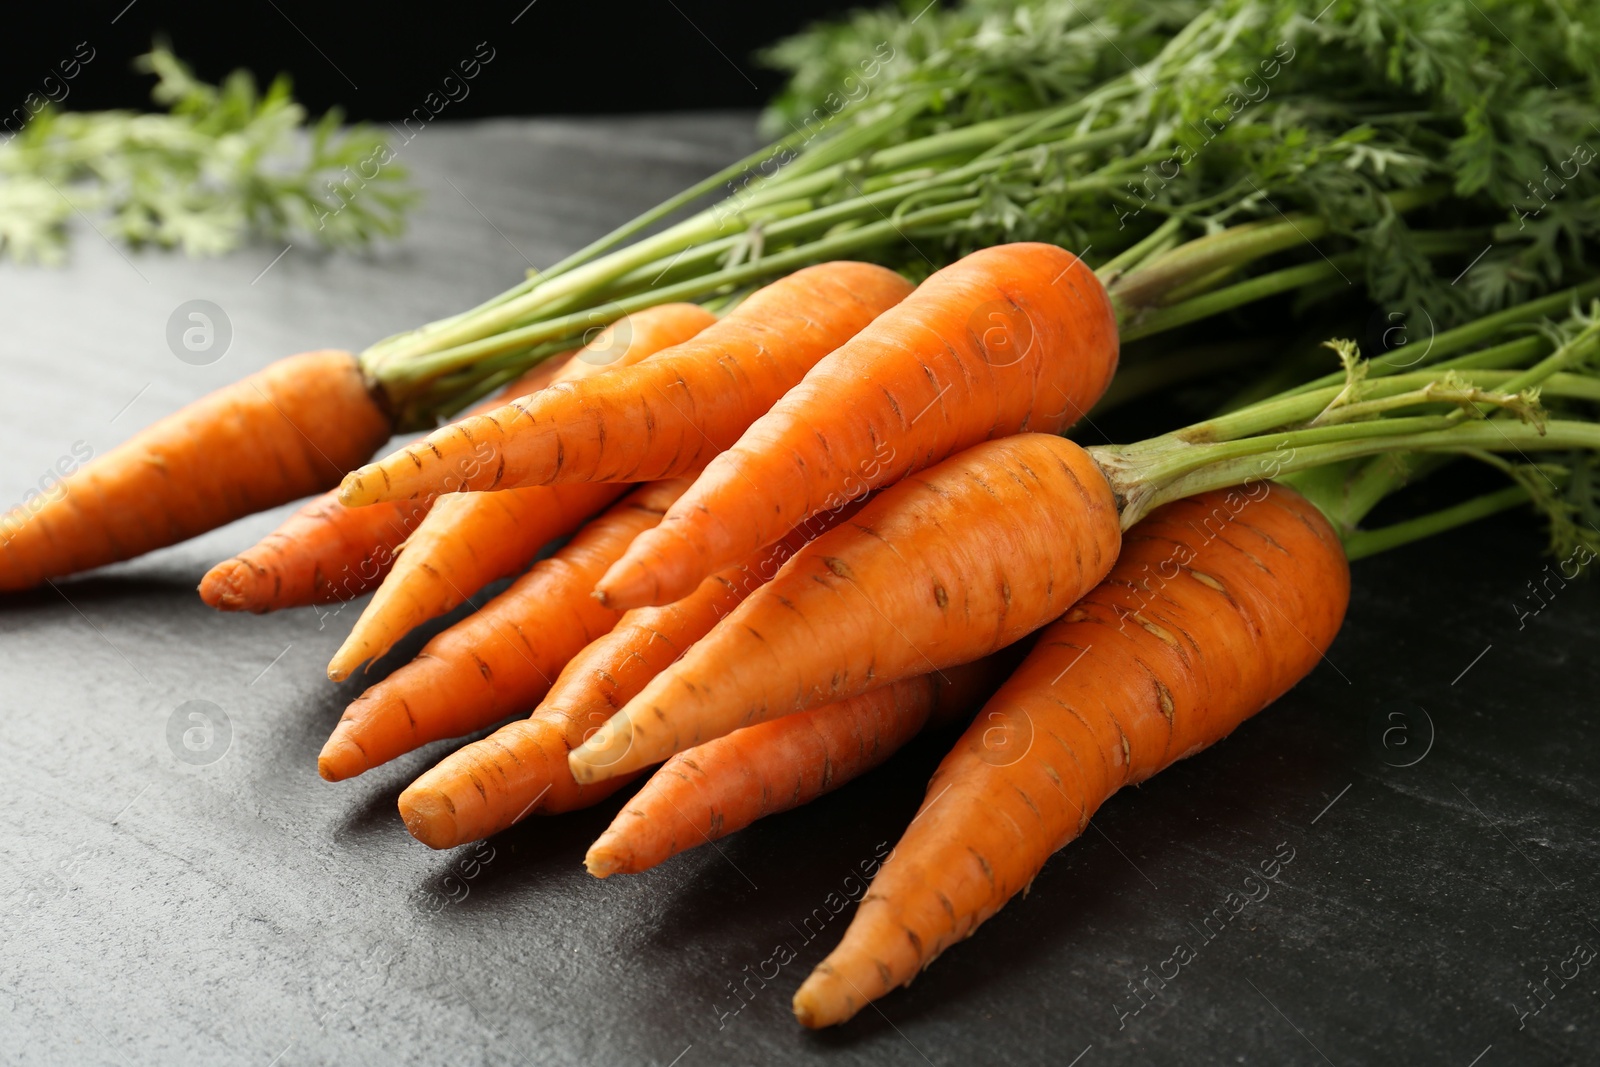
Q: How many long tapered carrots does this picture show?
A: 10